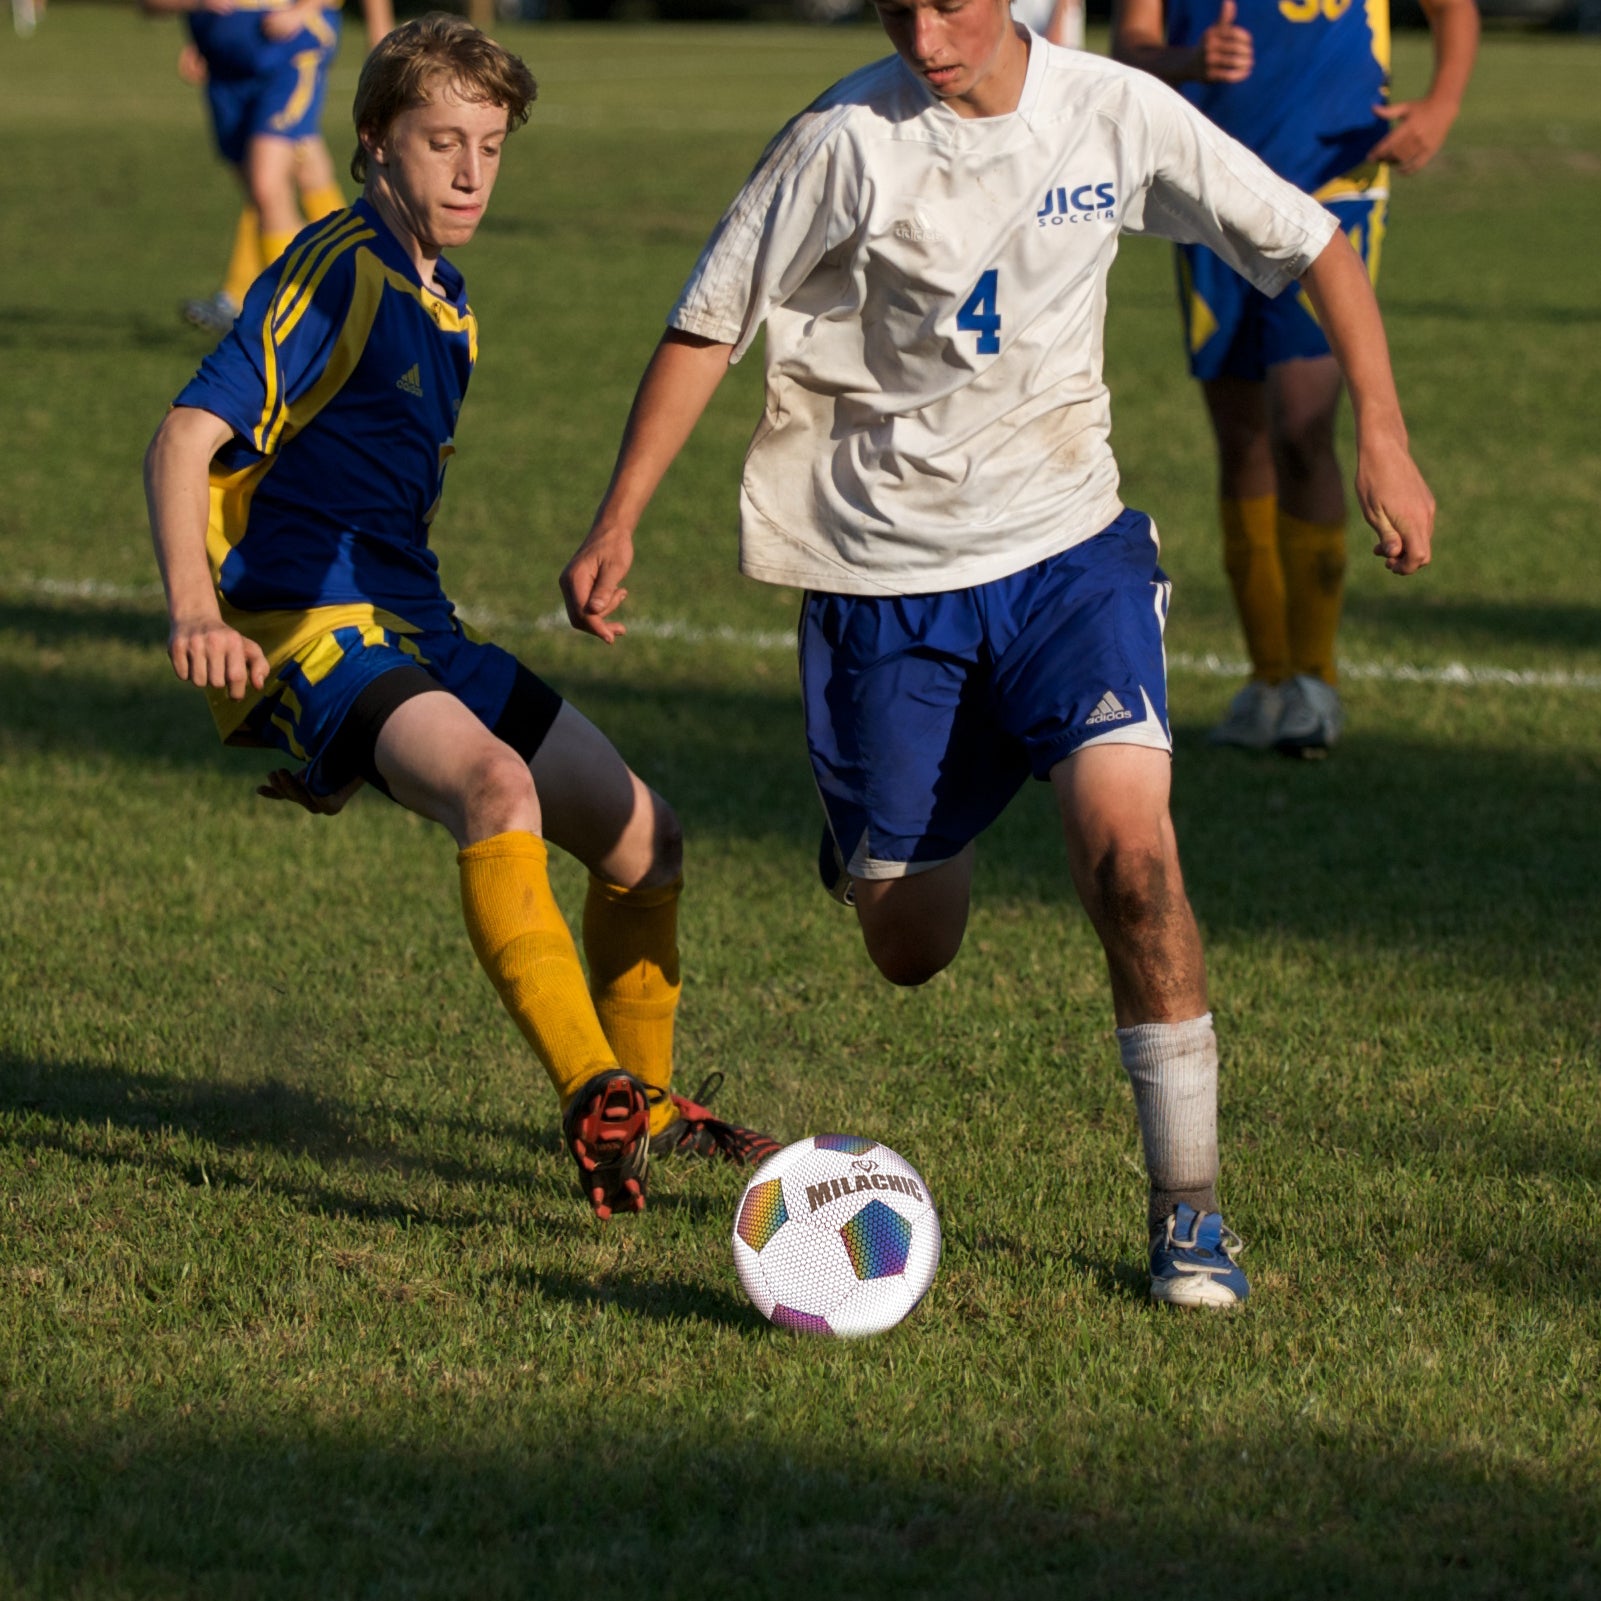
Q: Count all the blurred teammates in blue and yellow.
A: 2